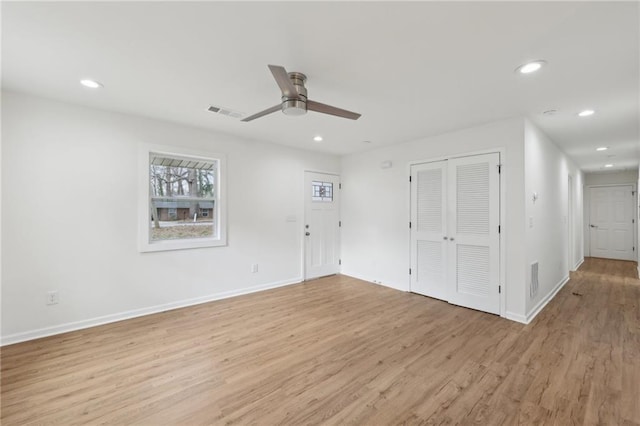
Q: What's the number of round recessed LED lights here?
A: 6